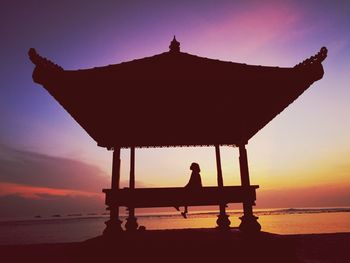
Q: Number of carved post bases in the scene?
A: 4